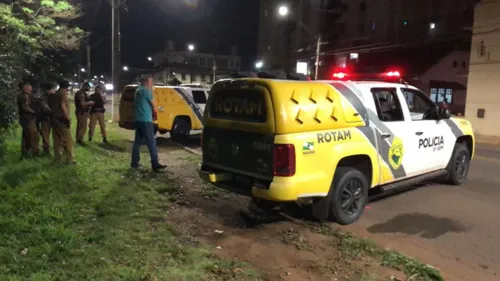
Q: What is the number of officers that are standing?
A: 5